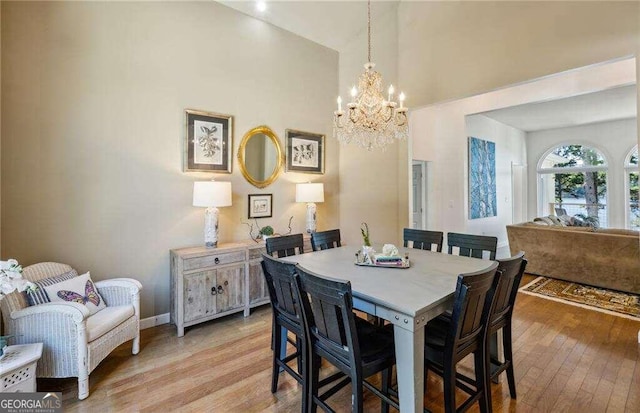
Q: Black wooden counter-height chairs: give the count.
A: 8